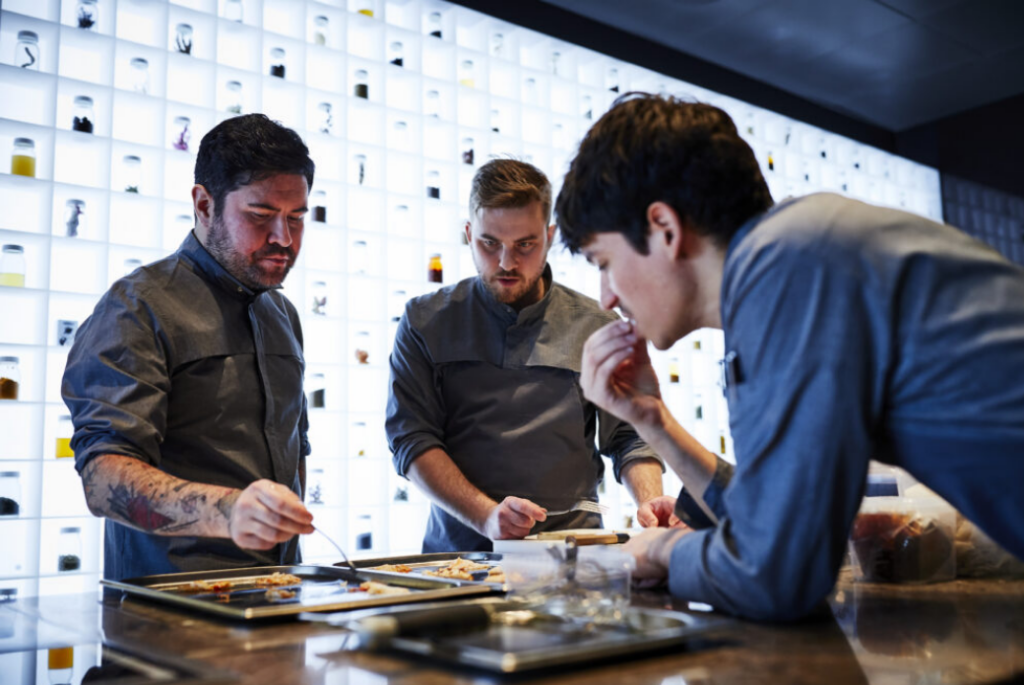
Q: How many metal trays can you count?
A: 3